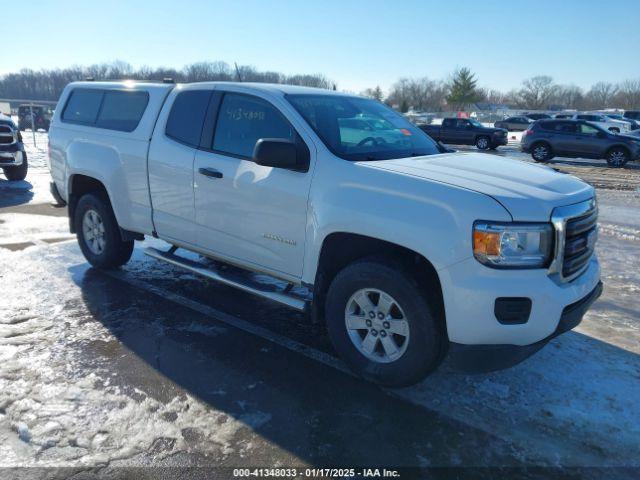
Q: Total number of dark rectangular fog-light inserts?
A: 1